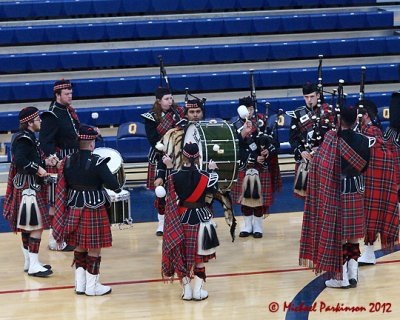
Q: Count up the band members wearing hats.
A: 10